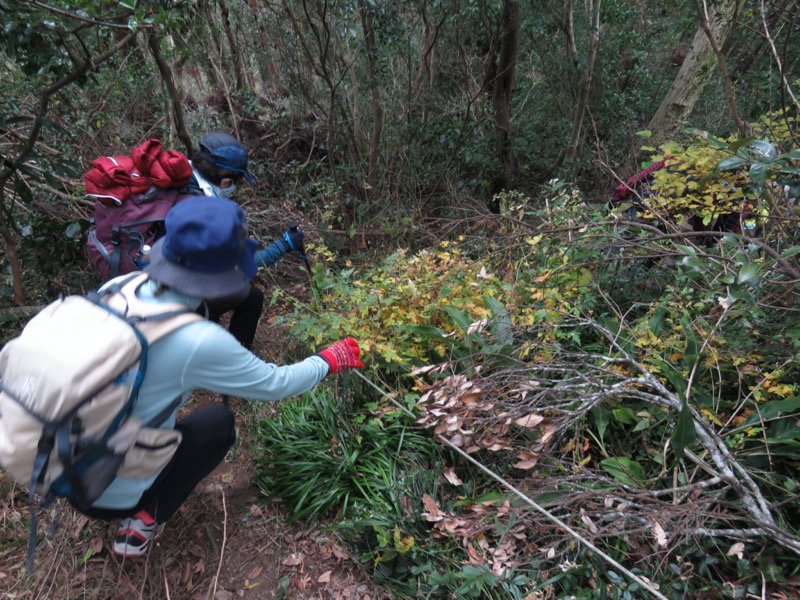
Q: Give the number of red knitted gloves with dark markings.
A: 1